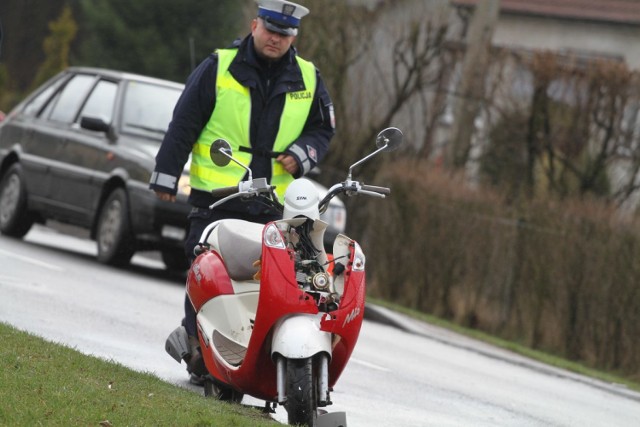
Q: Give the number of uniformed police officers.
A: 1